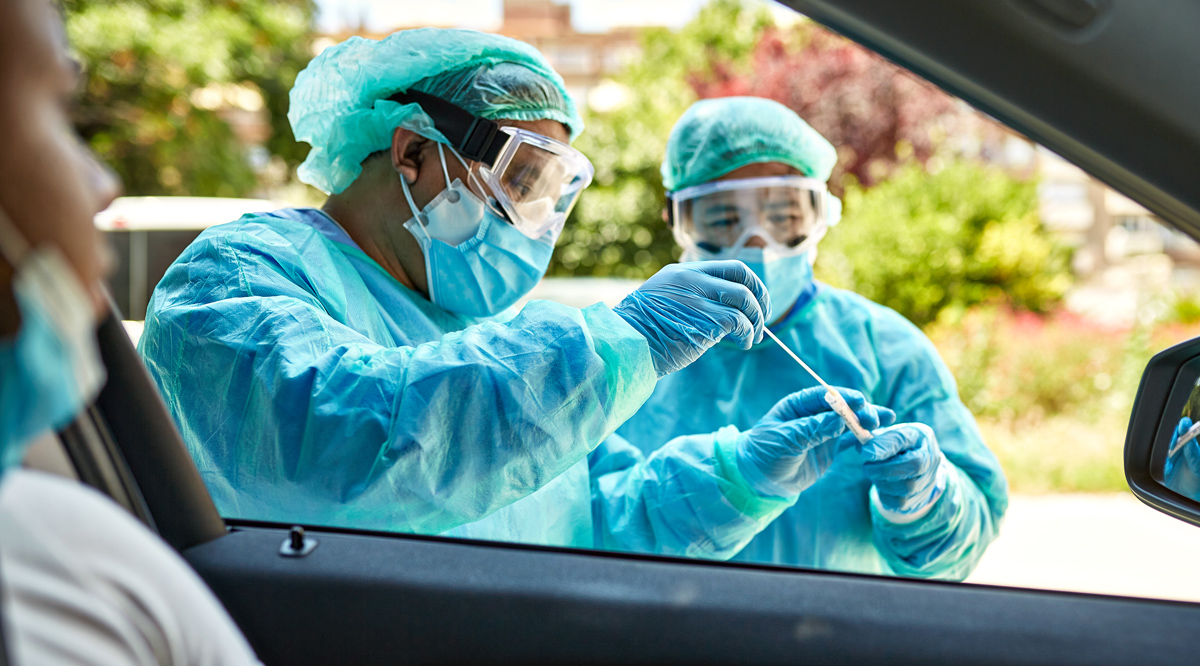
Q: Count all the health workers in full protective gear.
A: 2